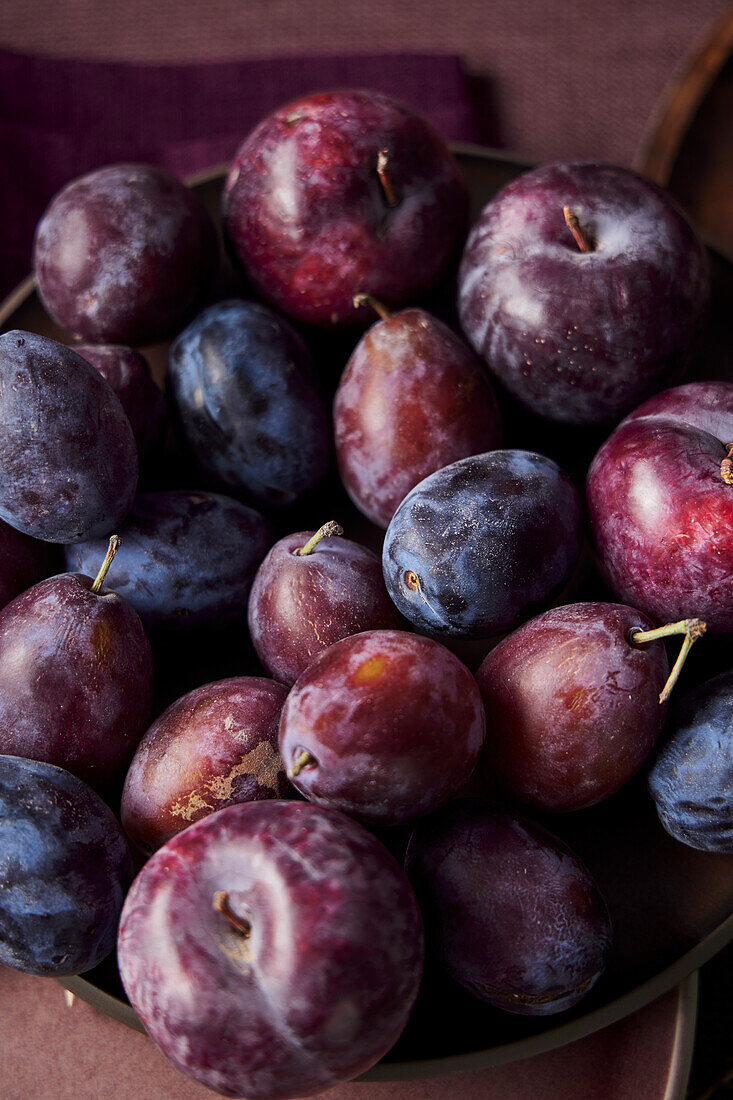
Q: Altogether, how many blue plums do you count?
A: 6